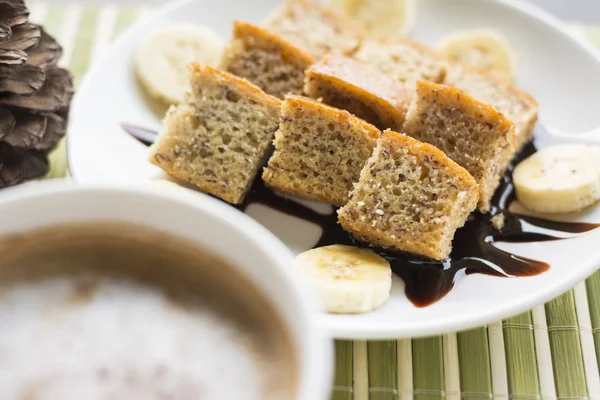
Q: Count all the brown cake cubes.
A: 9